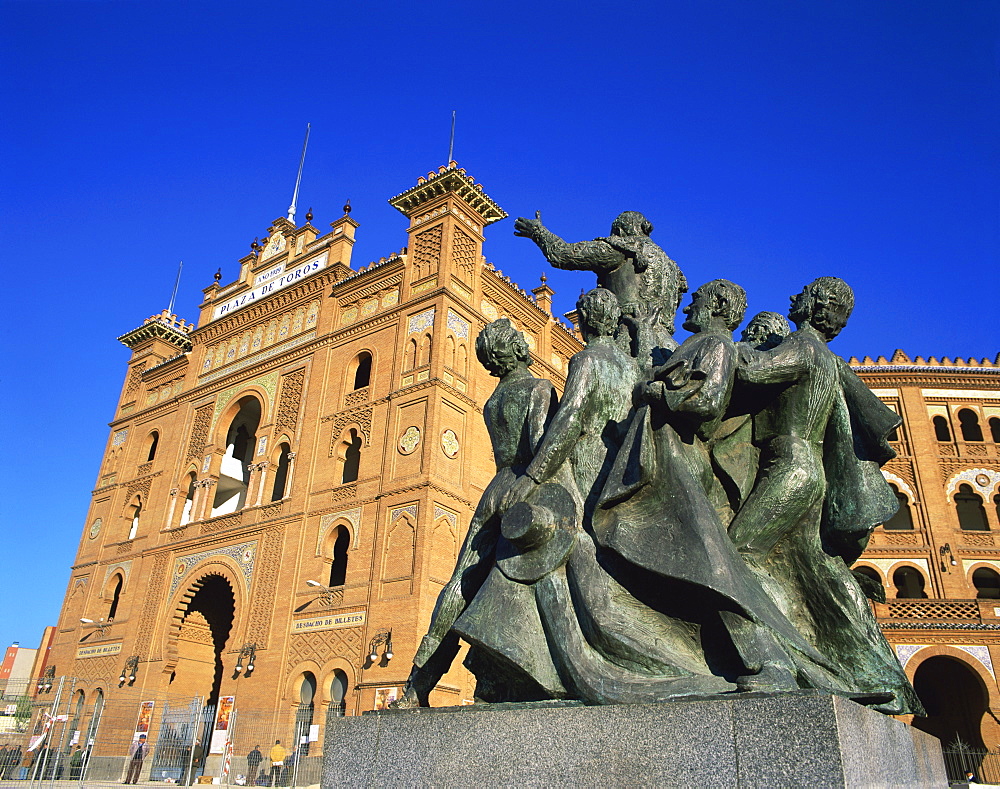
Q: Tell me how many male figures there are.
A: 6